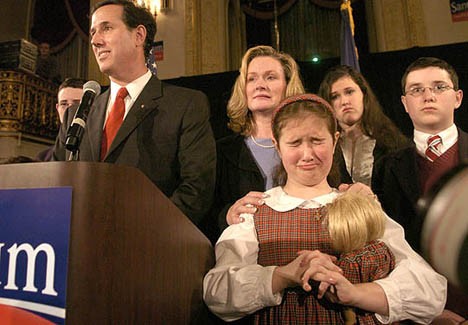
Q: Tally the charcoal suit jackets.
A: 1